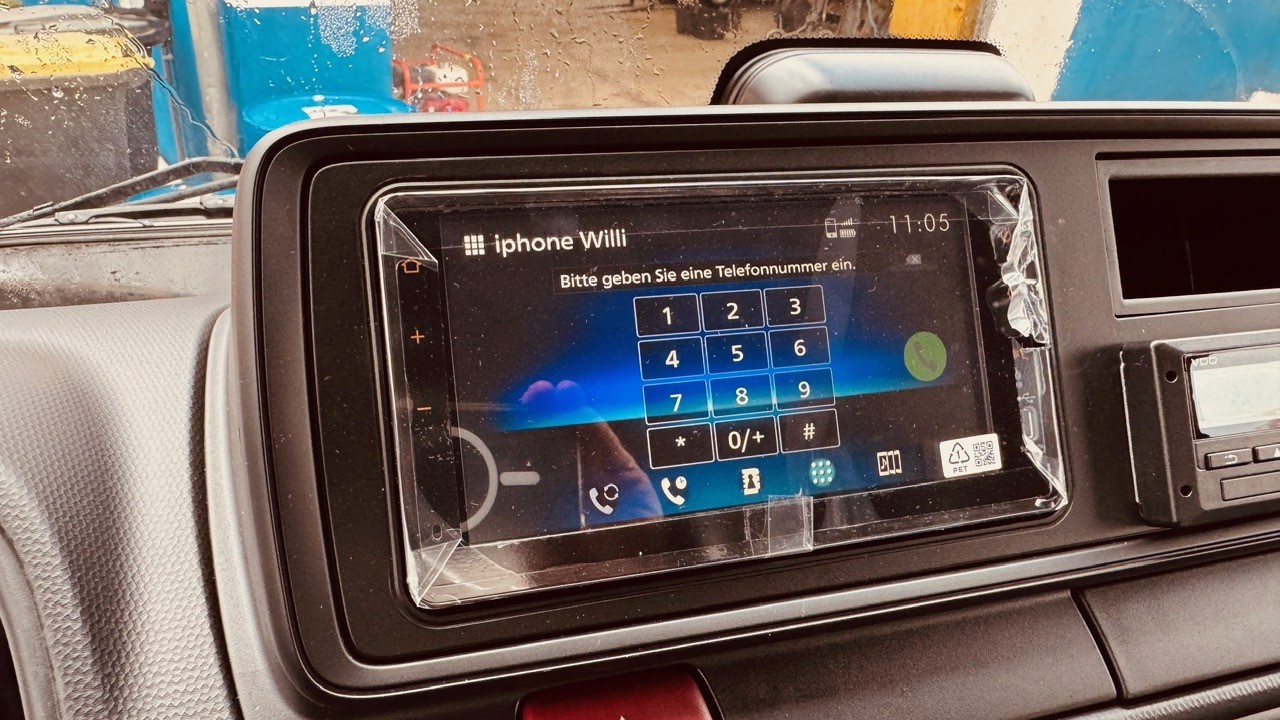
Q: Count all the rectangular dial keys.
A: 12